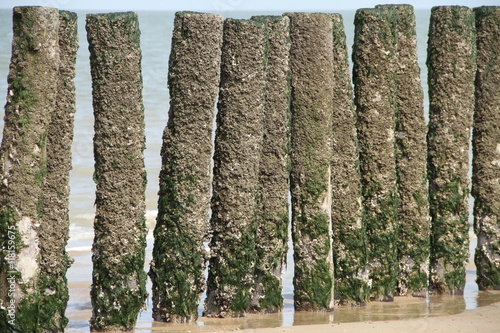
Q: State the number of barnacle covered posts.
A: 12